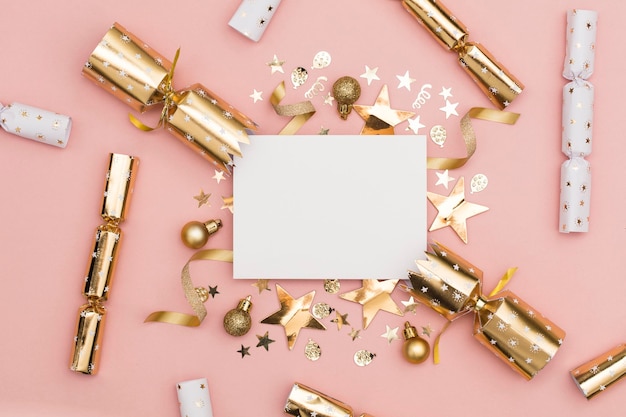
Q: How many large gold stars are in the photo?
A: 4